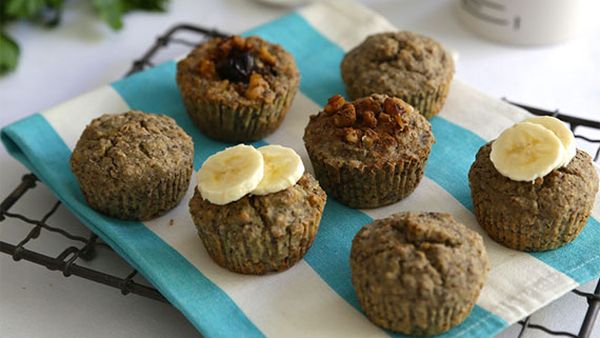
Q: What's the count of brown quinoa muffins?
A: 7